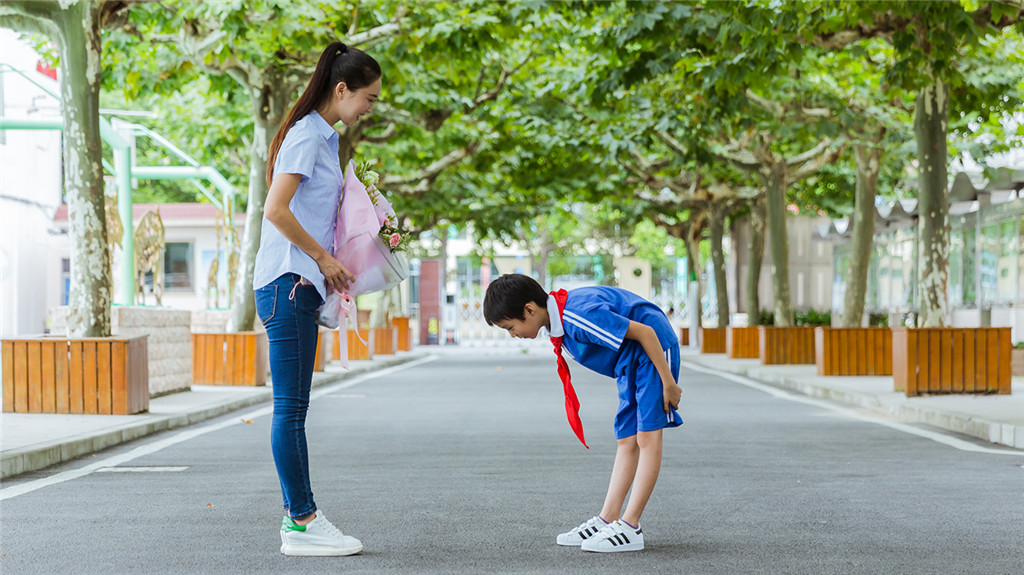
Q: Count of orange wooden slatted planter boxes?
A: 12